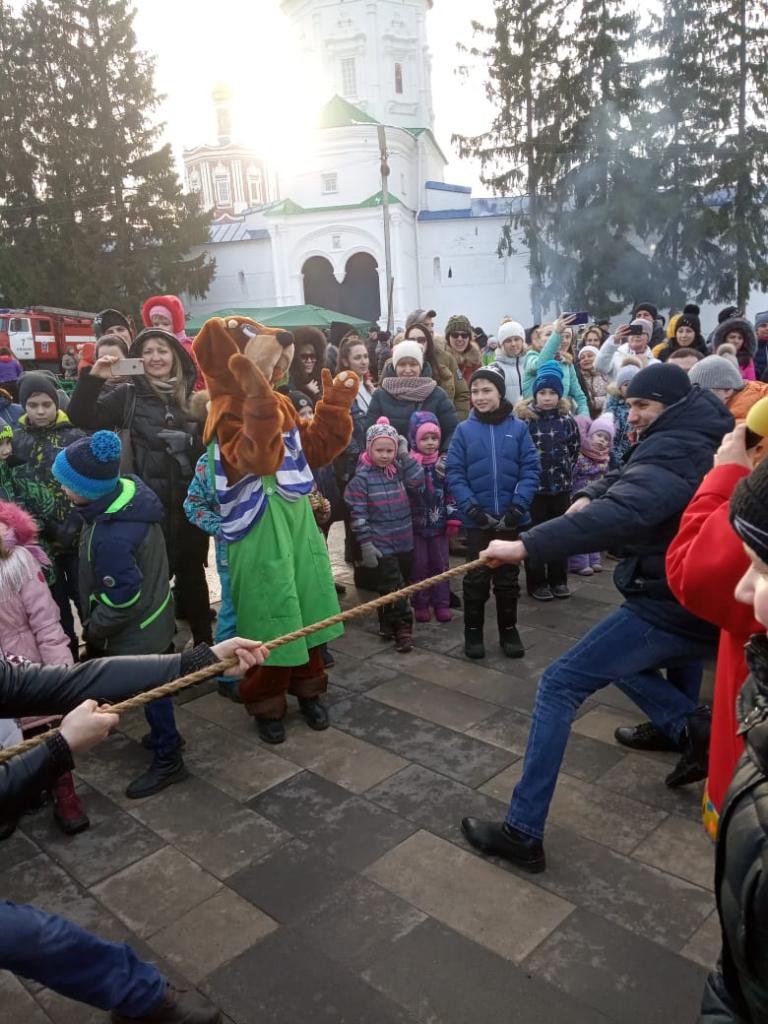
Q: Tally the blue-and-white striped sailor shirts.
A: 1